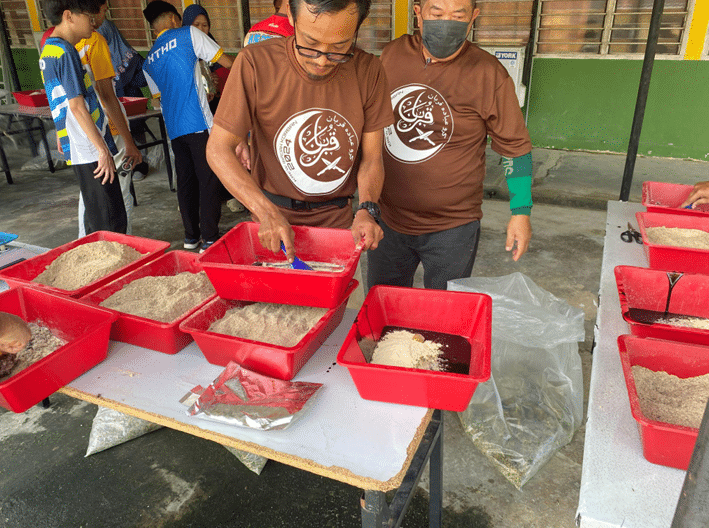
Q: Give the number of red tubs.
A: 12